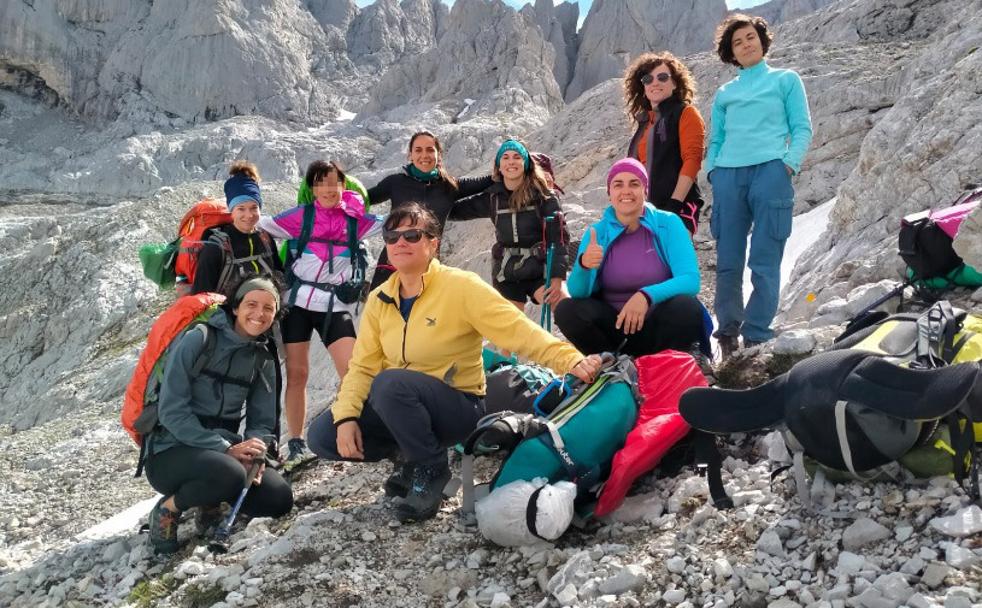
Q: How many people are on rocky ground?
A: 9